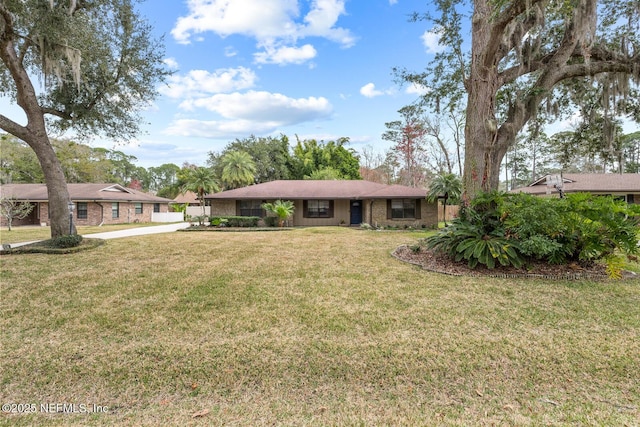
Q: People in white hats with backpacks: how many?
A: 0